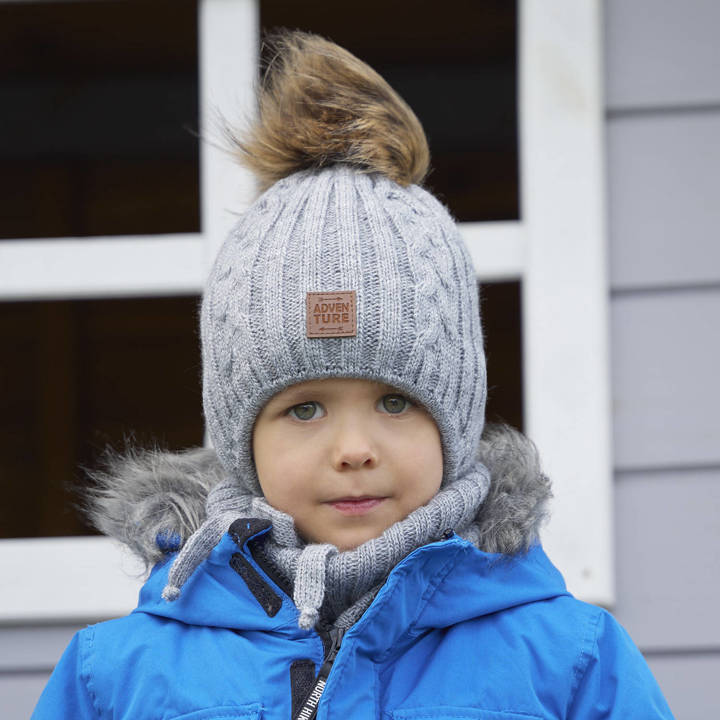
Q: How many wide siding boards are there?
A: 5